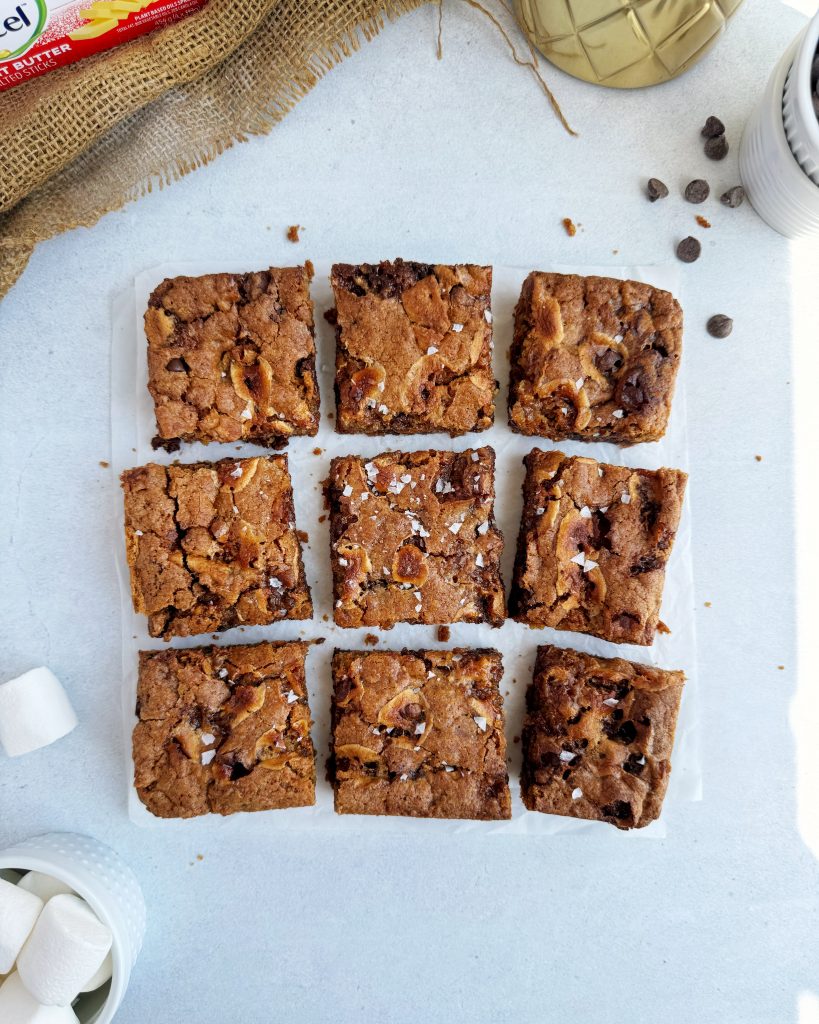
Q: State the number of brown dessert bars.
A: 9